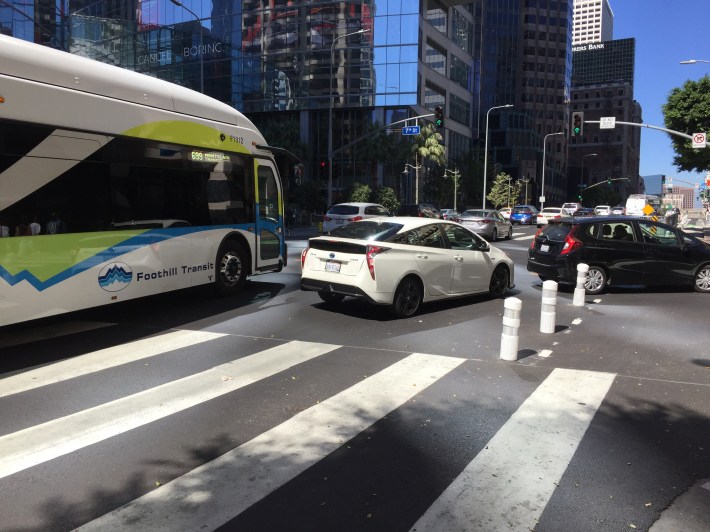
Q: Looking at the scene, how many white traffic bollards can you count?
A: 3